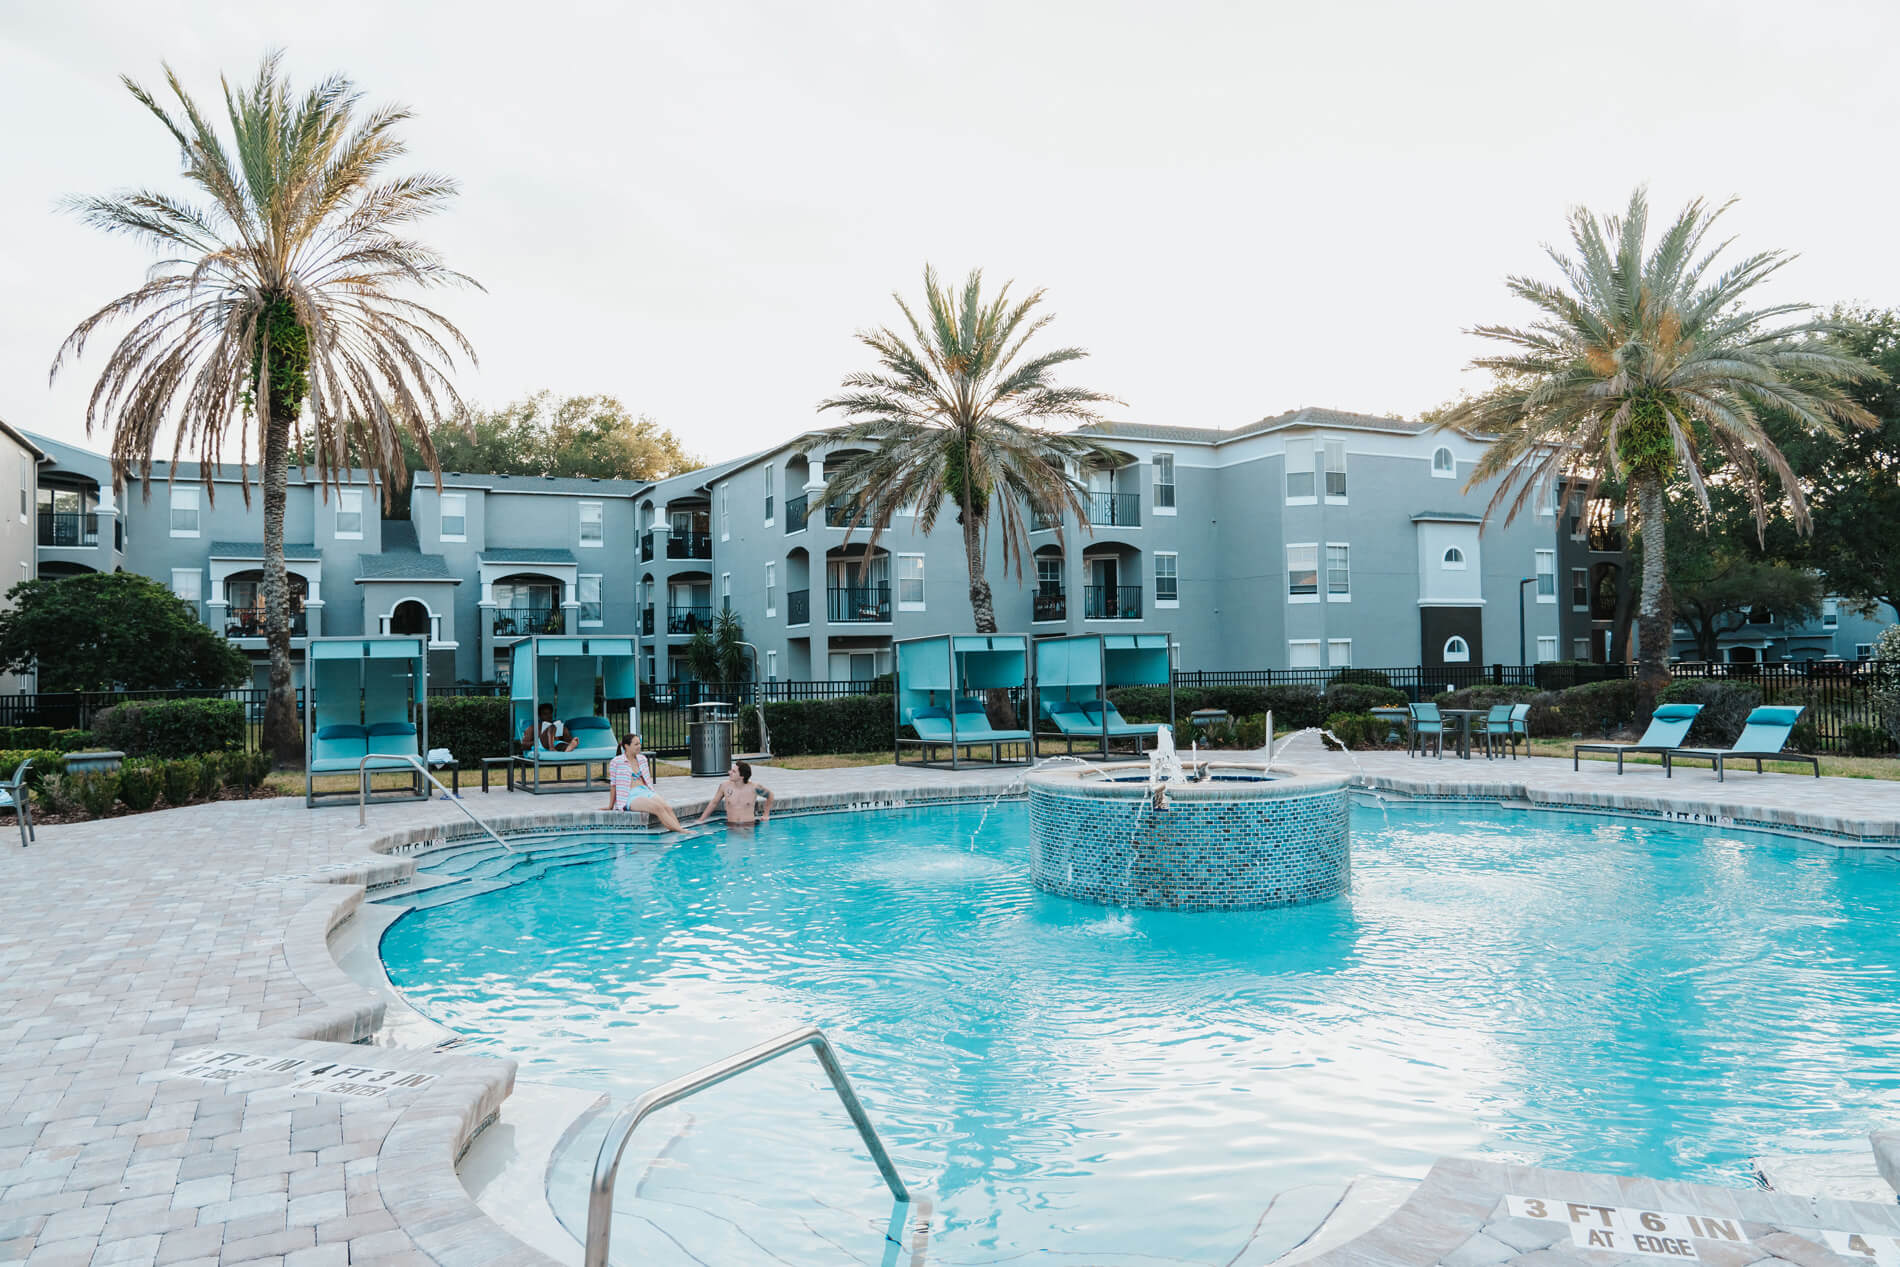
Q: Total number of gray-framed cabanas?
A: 4